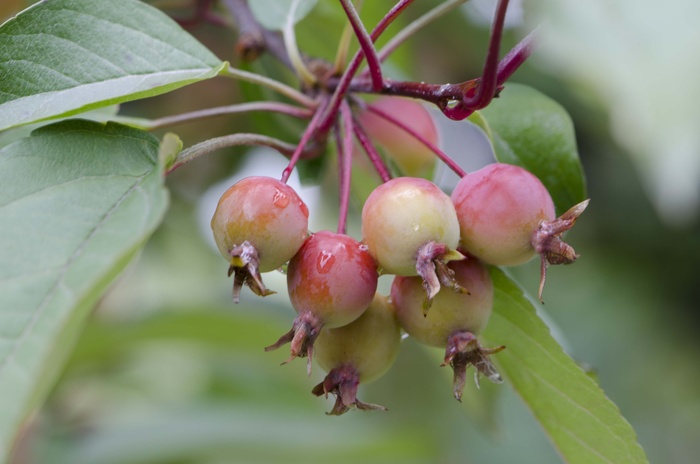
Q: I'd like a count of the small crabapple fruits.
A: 7